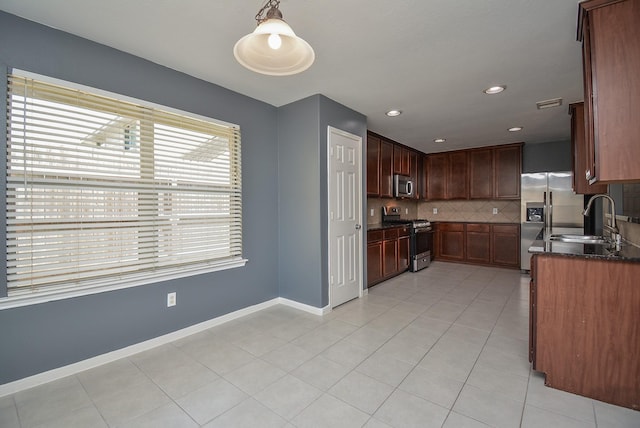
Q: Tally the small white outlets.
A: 5